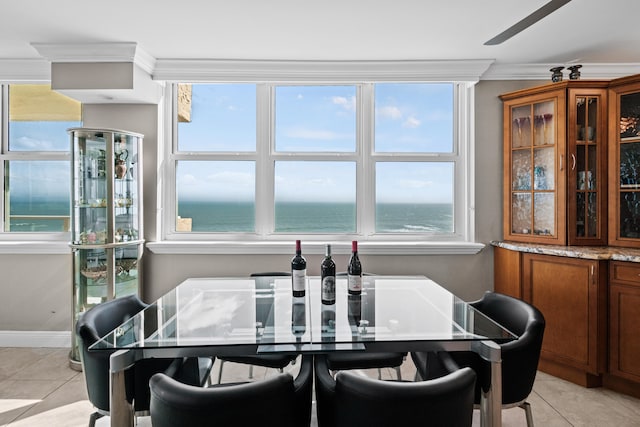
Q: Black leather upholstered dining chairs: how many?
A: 6